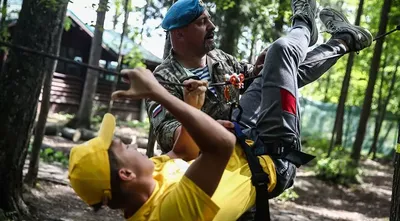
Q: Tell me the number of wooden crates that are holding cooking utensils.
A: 0